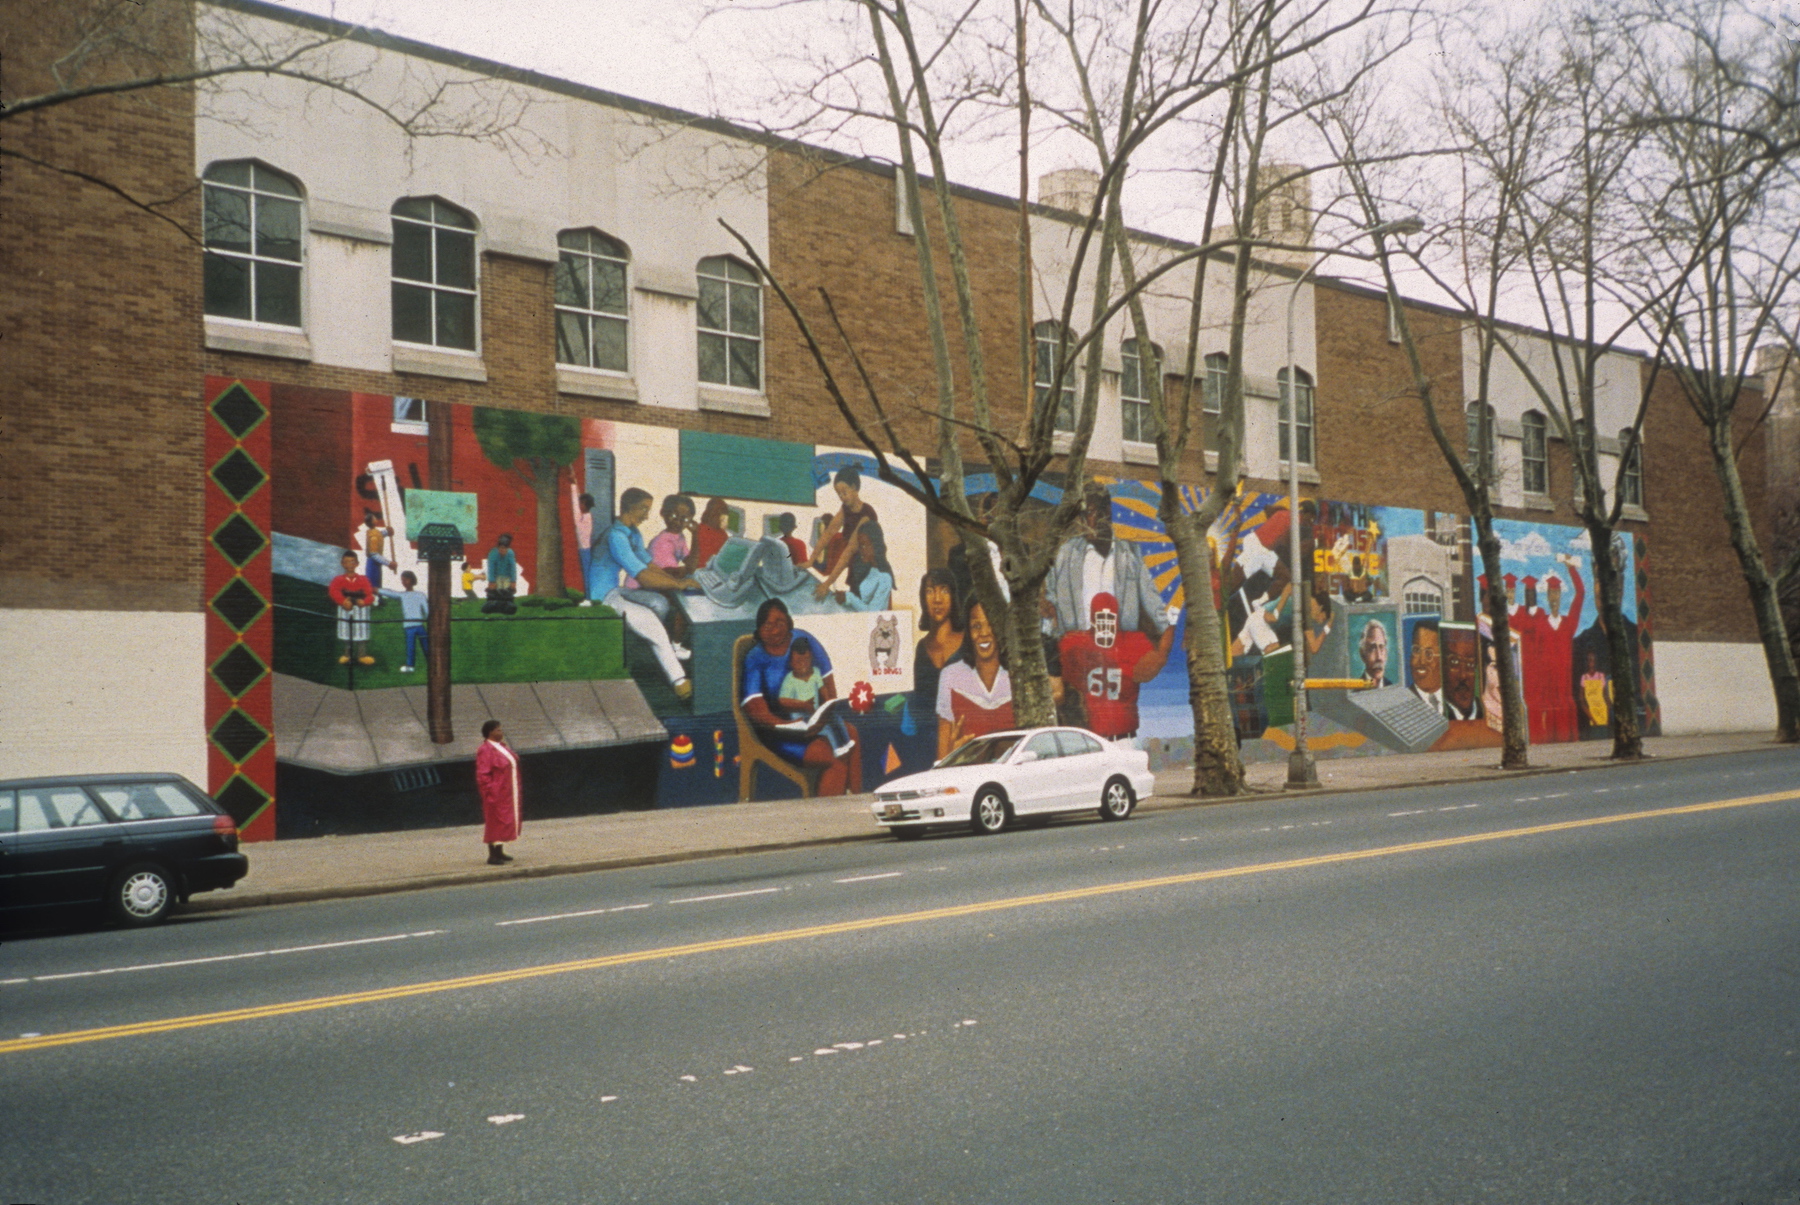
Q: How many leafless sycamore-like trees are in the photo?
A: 5